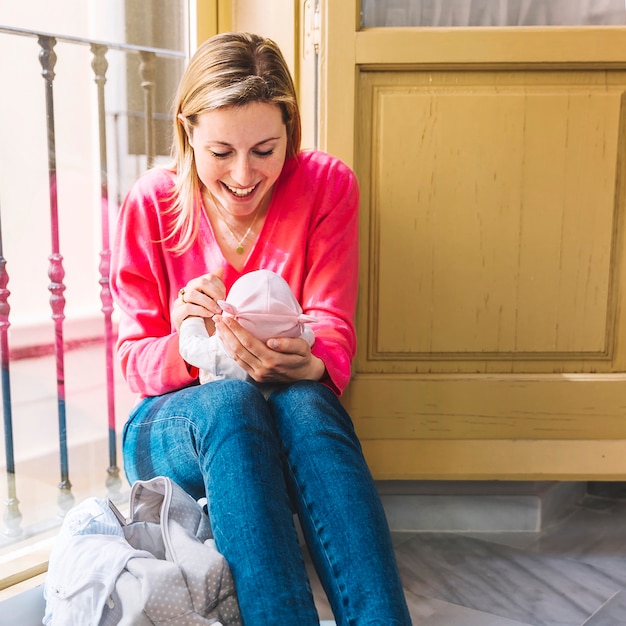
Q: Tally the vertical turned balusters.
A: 4